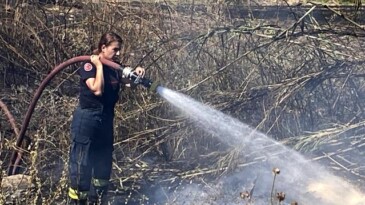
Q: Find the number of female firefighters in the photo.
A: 1